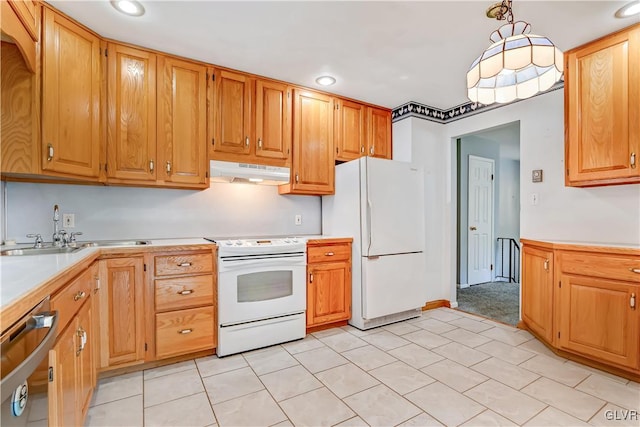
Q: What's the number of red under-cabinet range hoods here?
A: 0